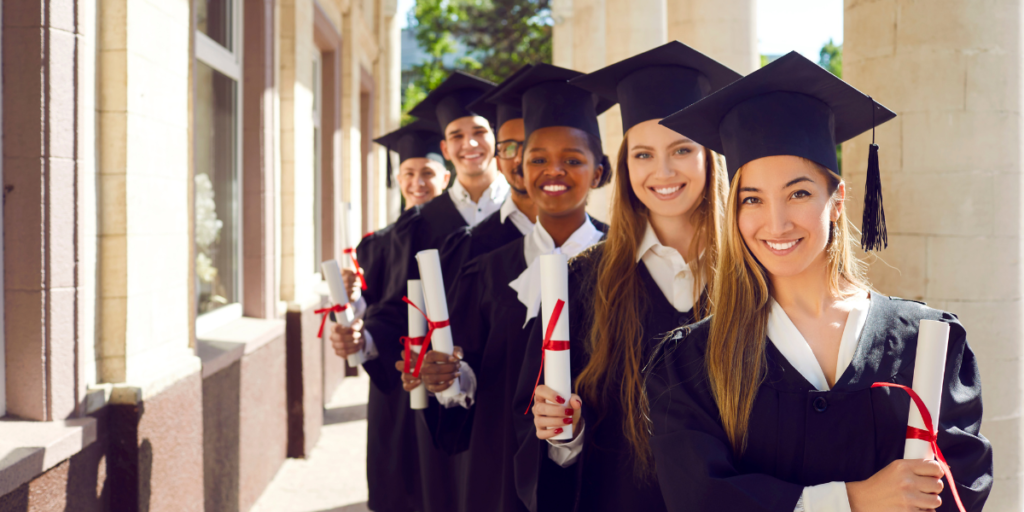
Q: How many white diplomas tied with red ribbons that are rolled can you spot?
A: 6